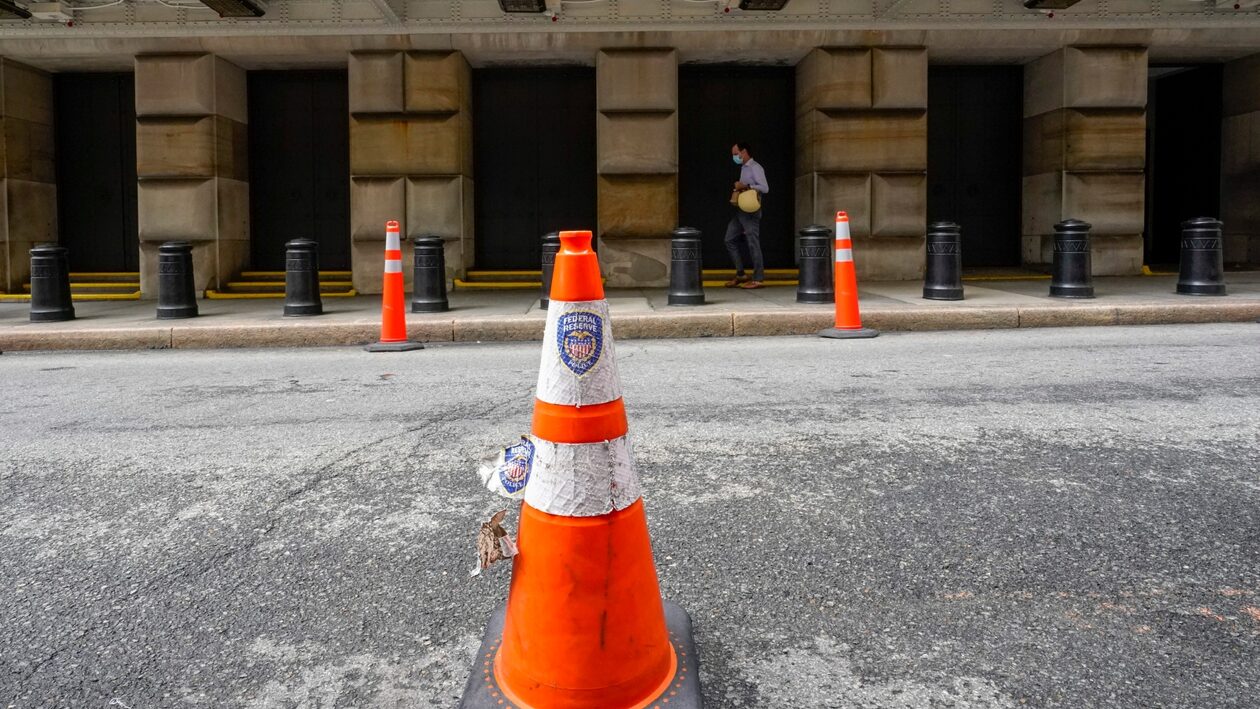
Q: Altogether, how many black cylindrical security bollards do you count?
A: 10